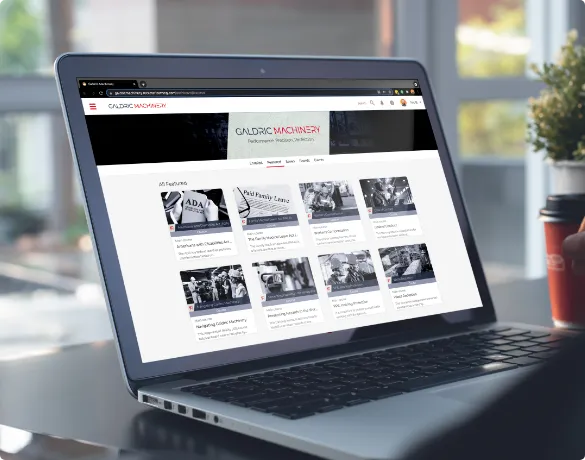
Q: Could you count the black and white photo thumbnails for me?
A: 8